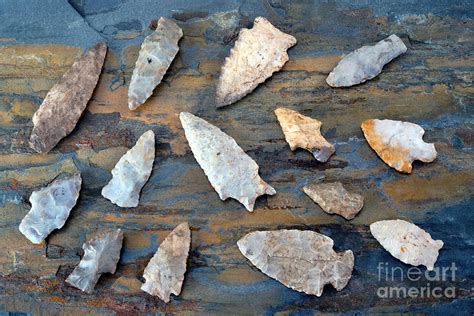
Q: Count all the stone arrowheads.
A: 14